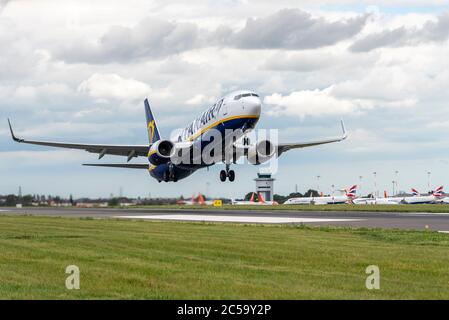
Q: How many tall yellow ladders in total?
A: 0